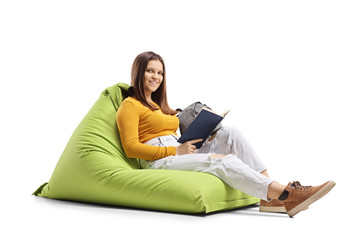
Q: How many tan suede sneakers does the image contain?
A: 2